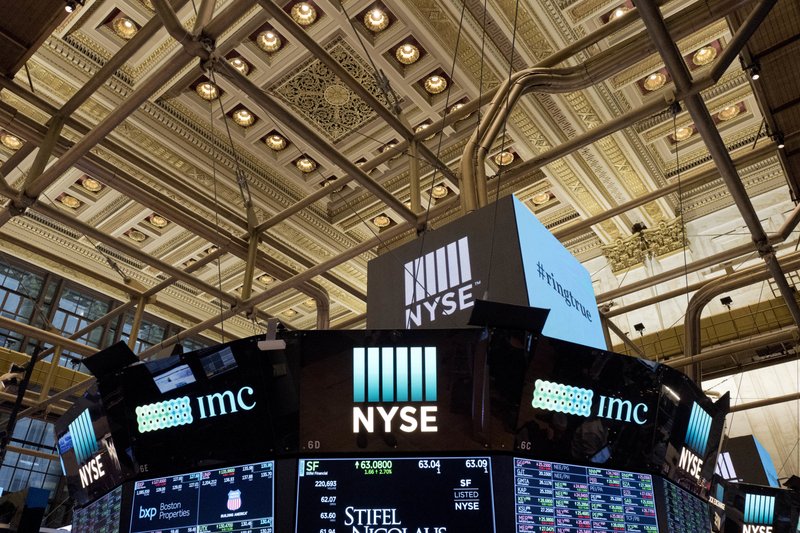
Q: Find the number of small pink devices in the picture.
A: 0